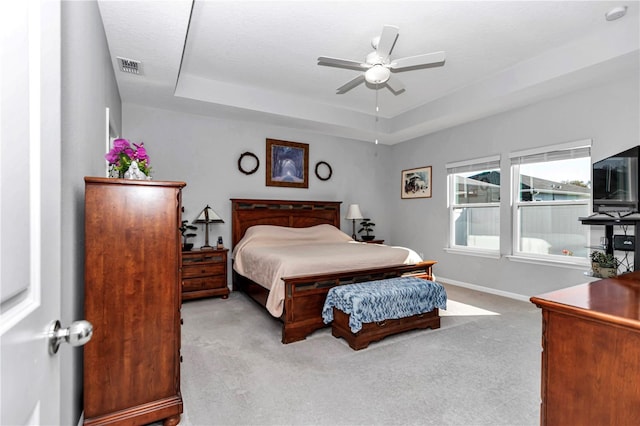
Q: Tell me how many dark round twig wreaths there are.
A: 2